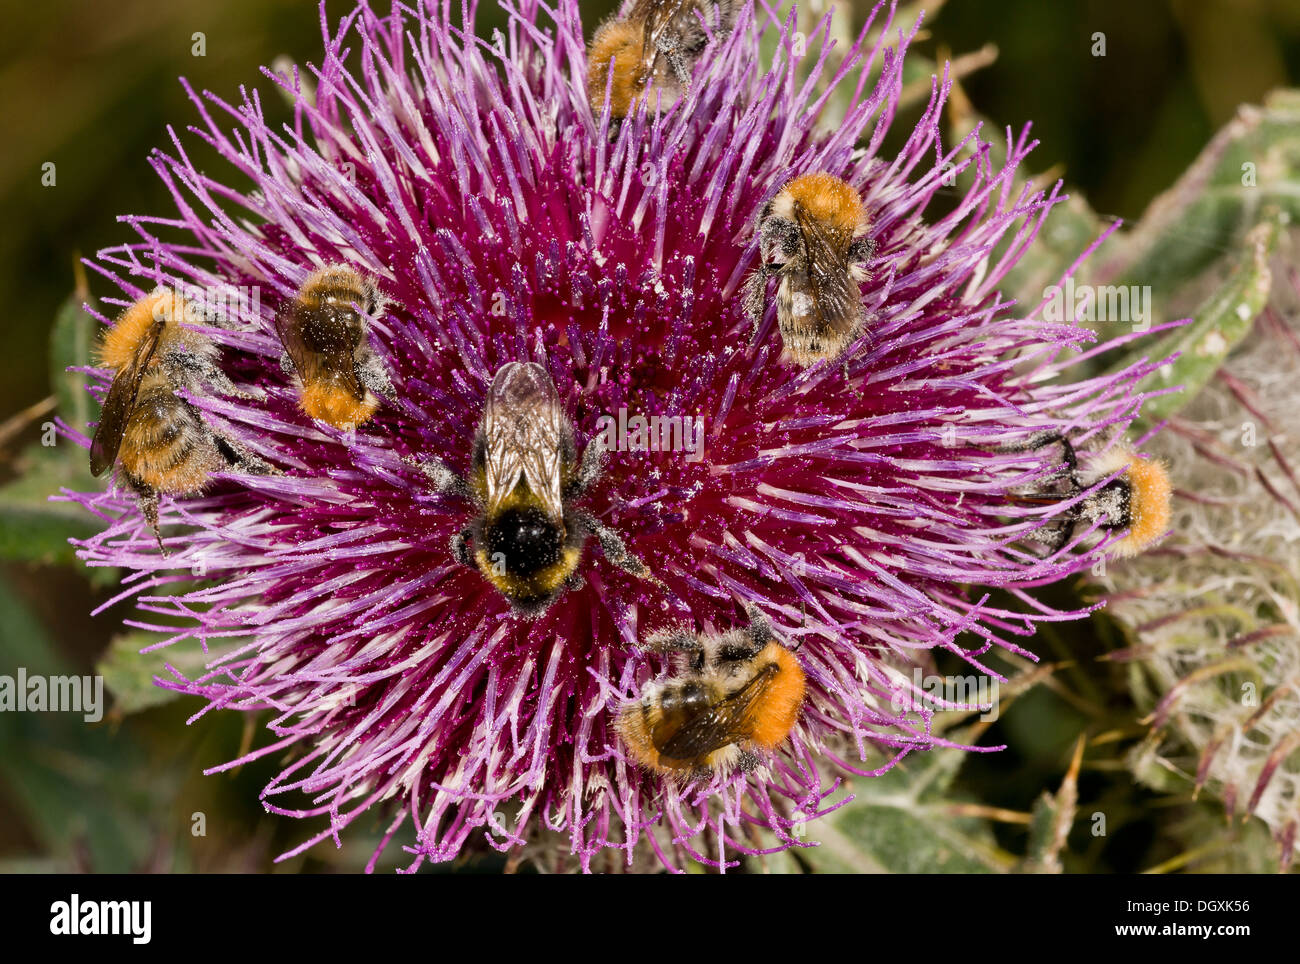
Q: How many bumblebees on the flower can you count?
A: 7